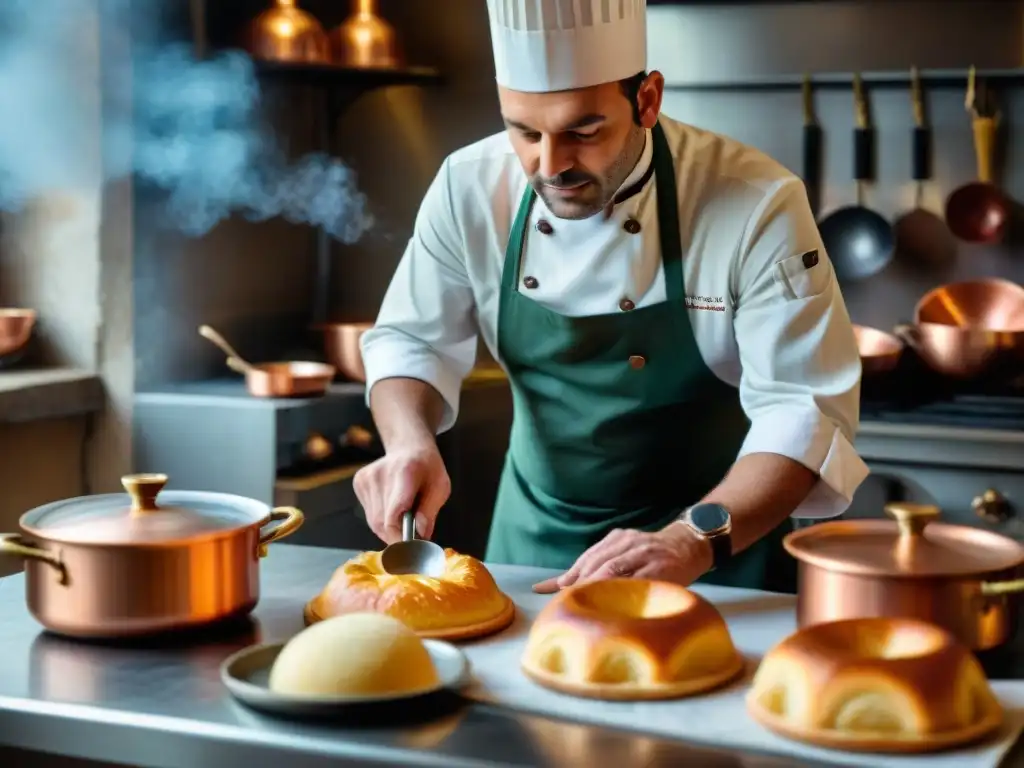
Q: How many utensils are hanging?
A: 4